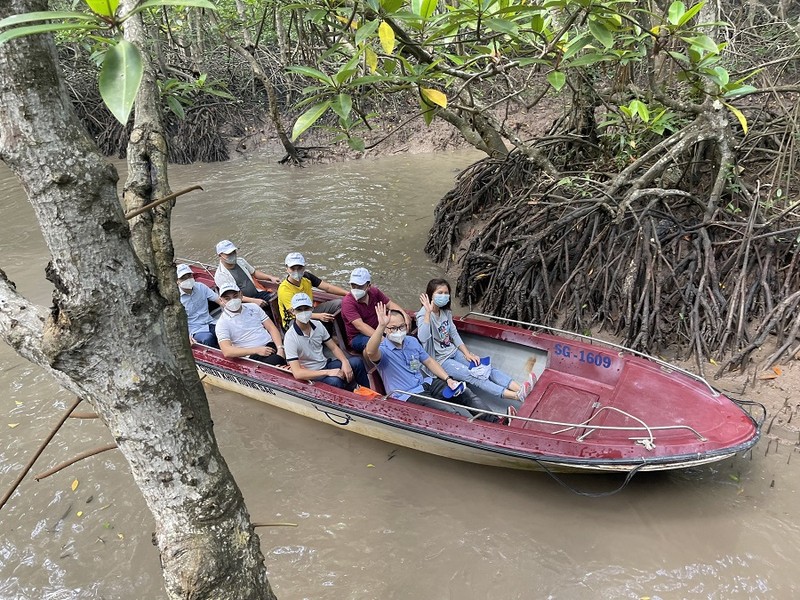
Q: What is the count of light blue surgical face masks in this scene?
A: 1